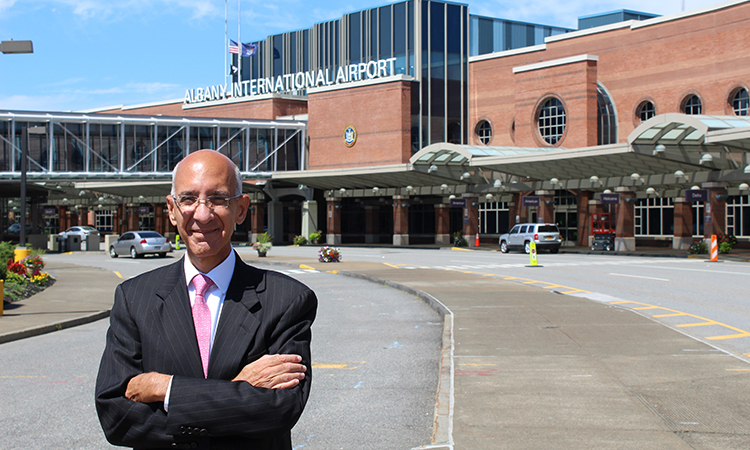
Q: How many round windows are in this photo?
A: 5